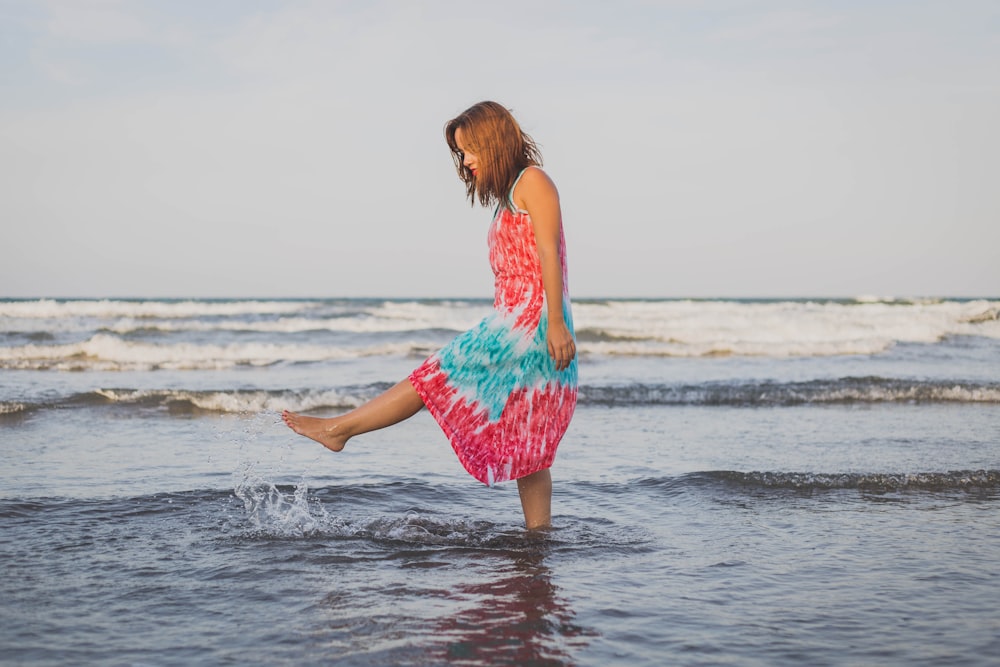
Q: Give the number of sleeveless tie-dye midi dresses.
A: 1